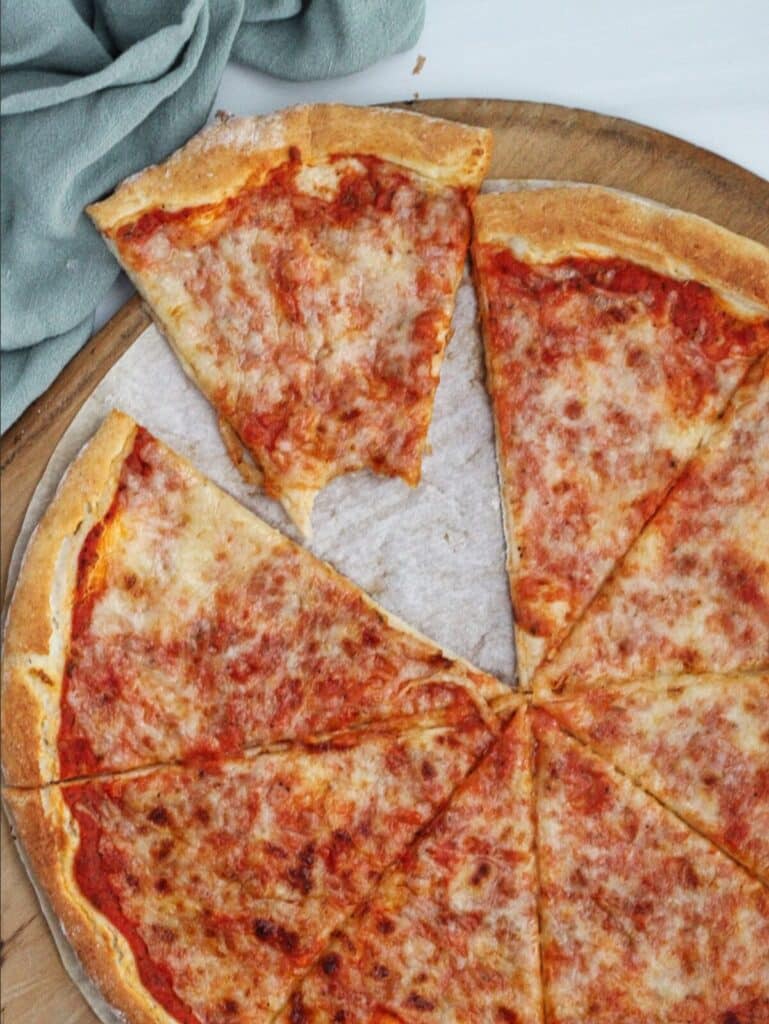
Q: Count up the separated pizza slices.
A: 1